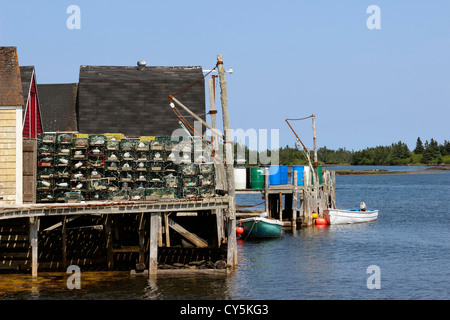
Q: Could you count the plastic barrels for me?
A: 7